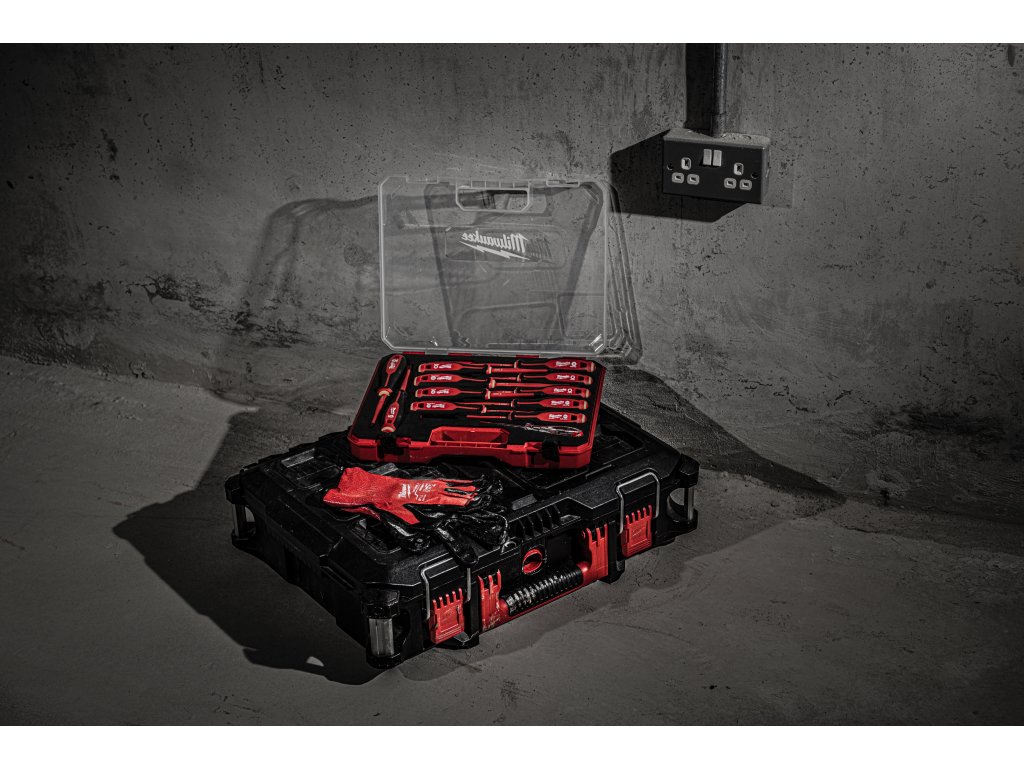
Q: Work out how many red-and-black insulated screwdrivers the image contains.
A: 11